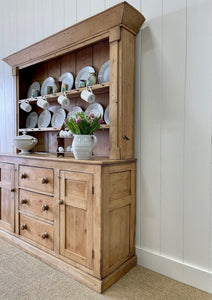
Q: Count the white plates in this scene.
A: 11